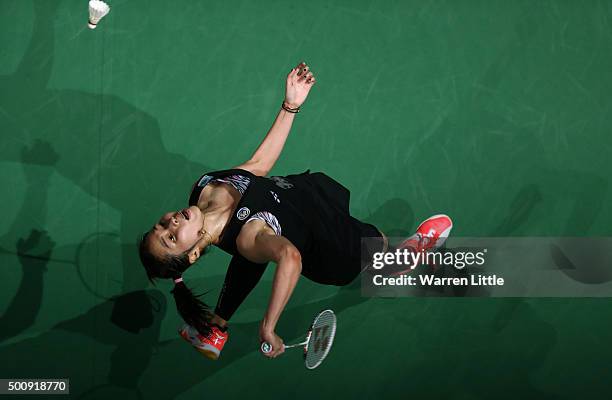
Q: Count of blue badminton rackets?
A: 0